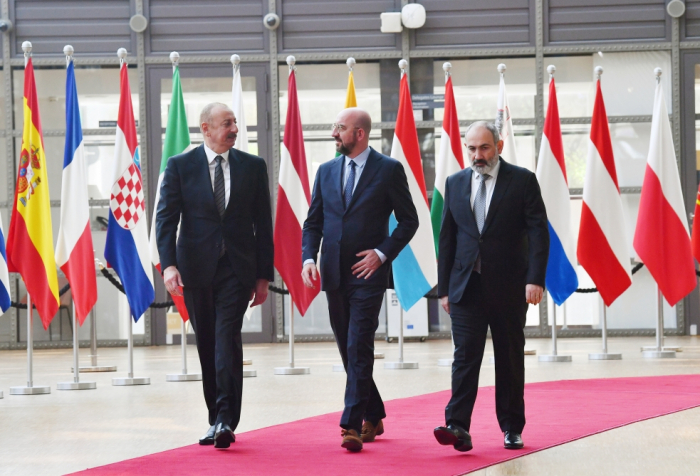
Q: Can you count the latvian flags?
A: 1